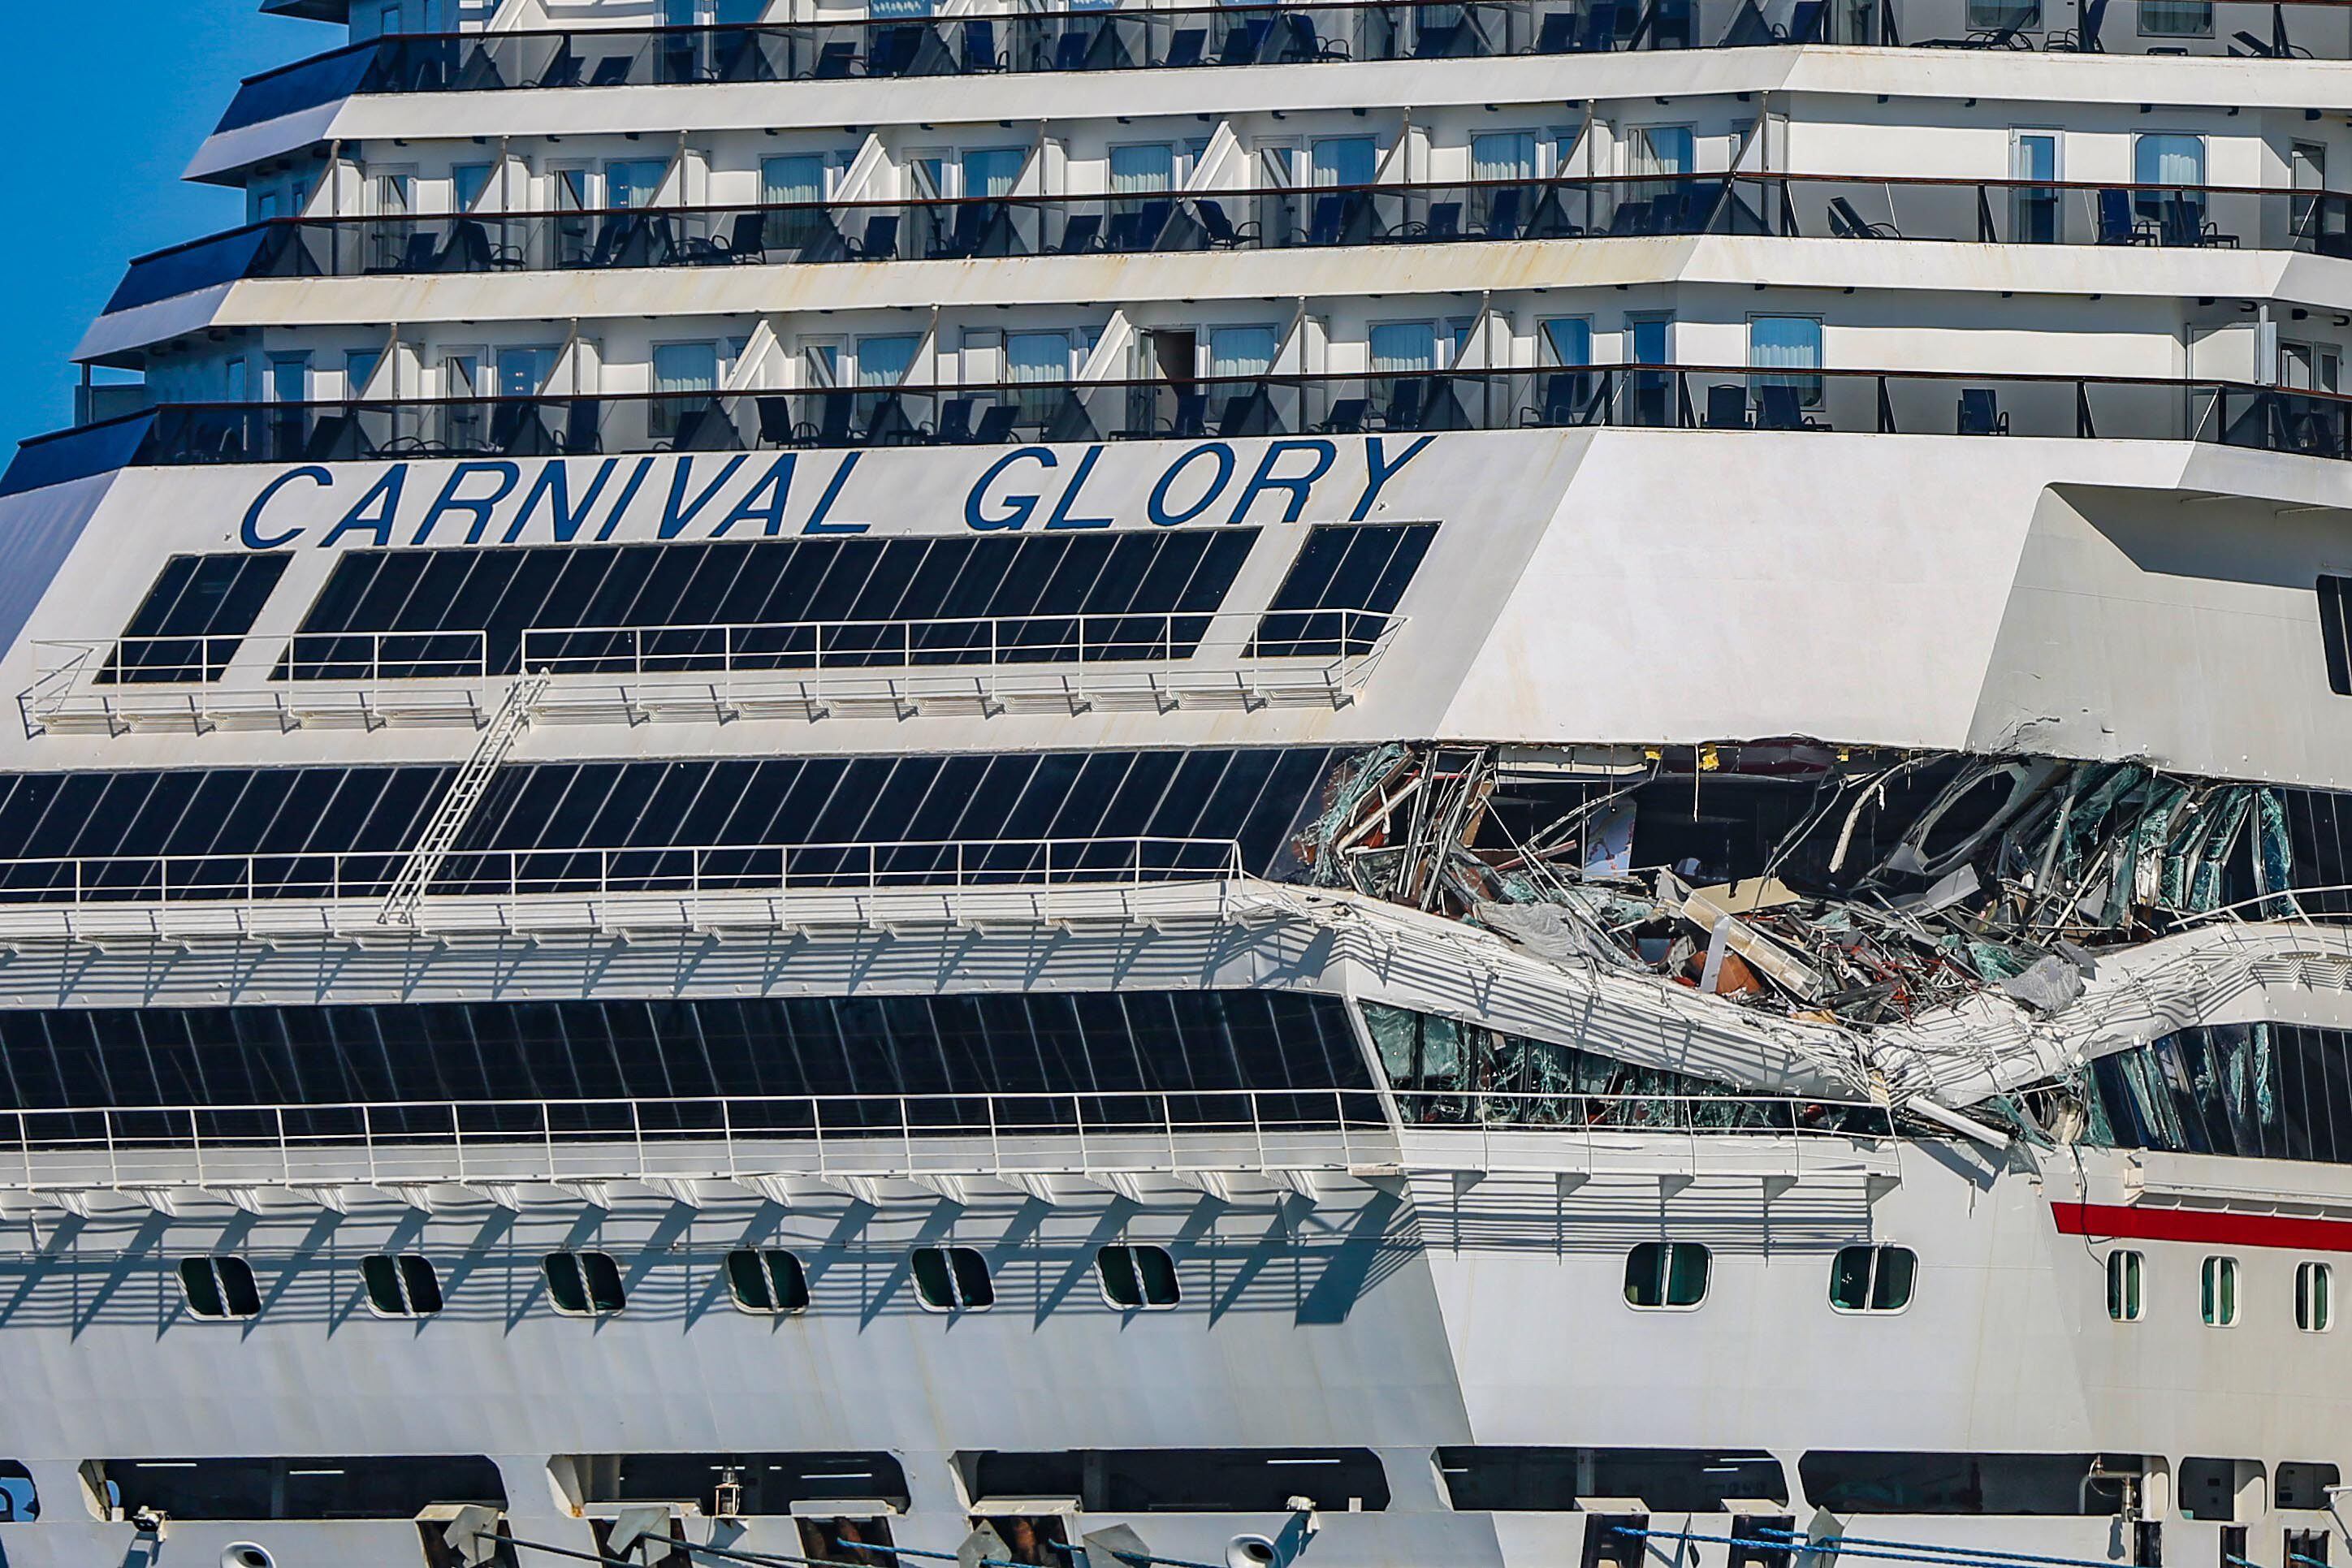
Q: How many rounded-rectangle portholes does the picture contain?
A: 11